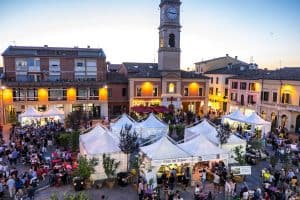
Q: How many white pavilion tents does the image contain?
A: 11